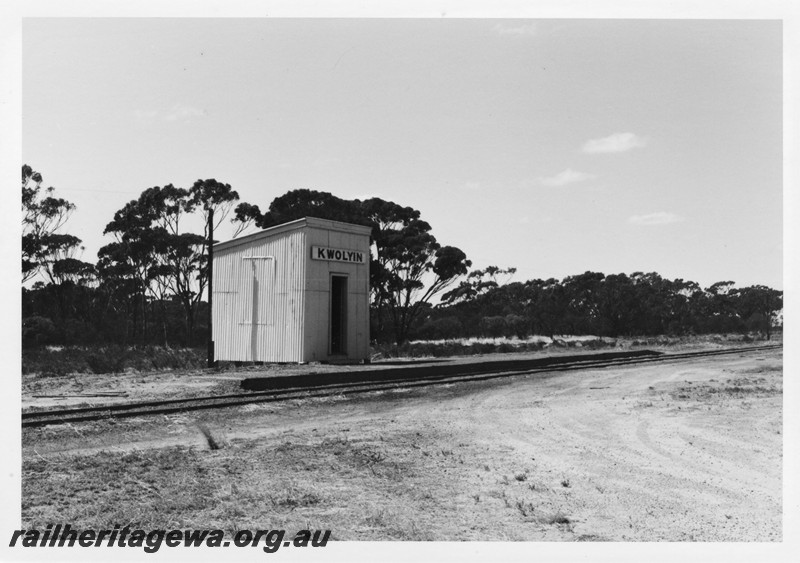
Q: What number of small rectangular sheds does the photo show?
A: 1